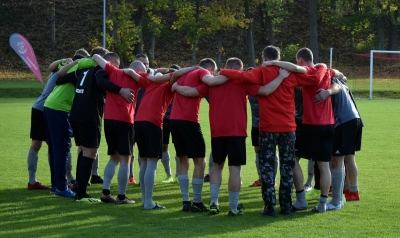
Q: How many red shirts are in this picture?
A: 6